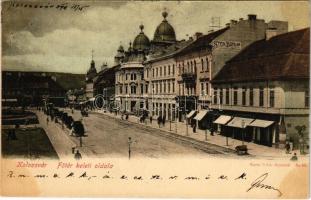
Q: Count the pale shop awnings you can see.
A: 5